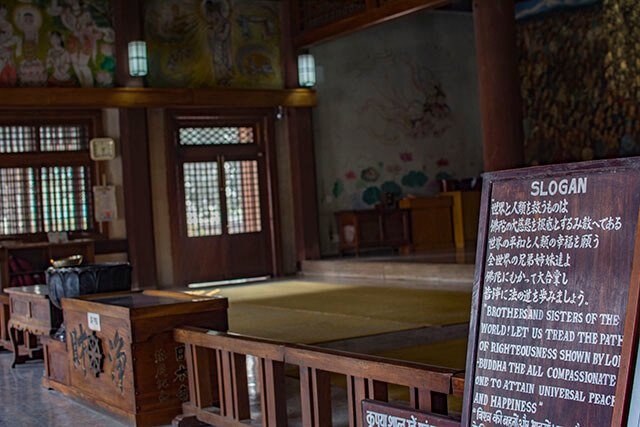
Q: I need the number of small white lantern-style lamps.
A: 2